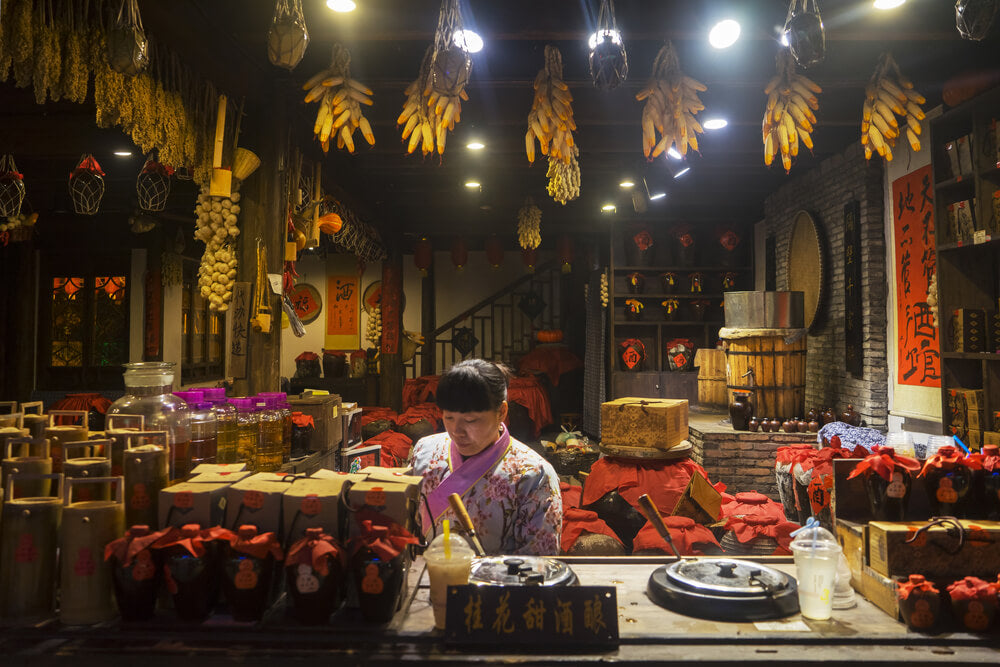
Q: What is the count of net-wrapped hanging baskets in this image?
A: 9